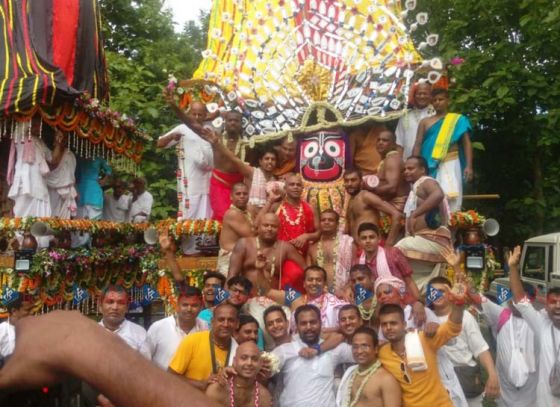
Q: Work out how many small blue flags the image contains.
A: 8